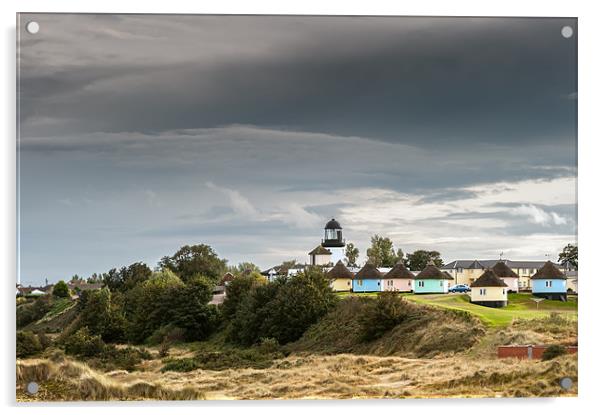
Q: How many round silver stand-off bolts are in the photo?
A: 4